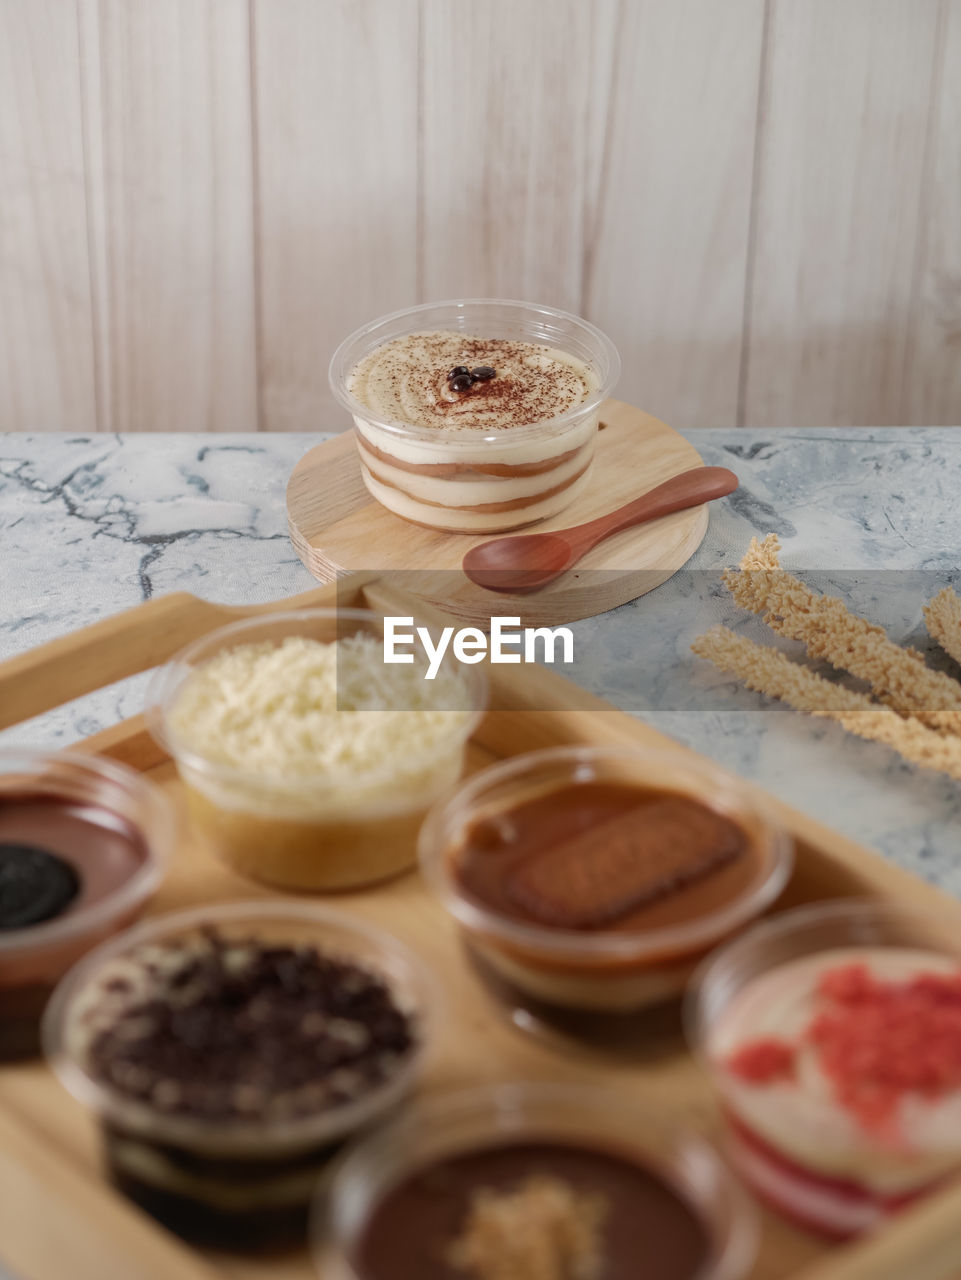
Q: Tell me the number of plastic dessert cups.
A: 7